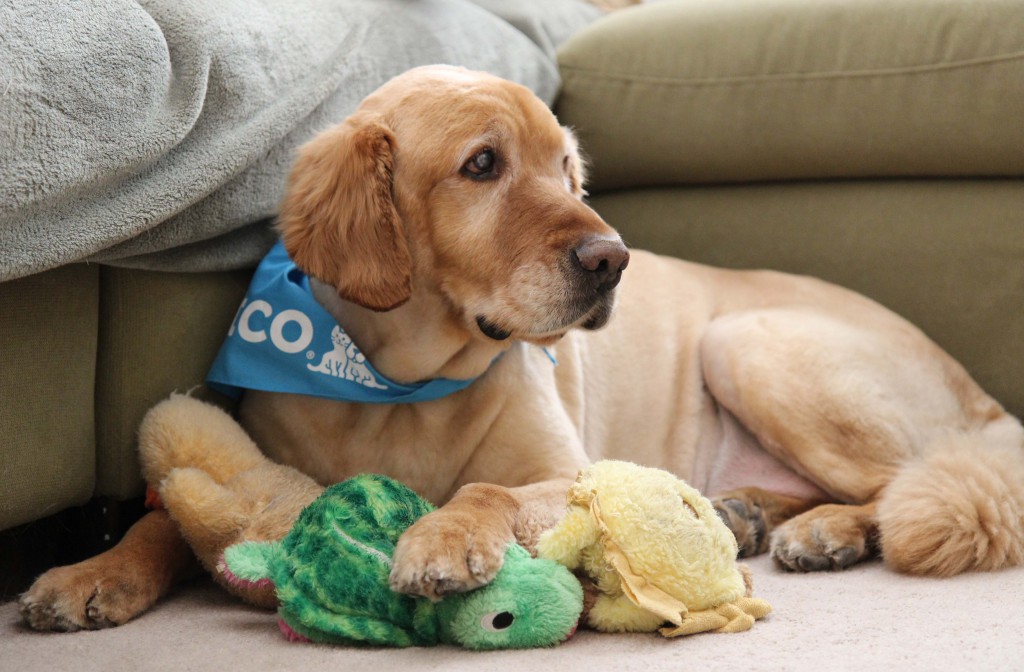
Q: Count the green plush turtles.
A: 1